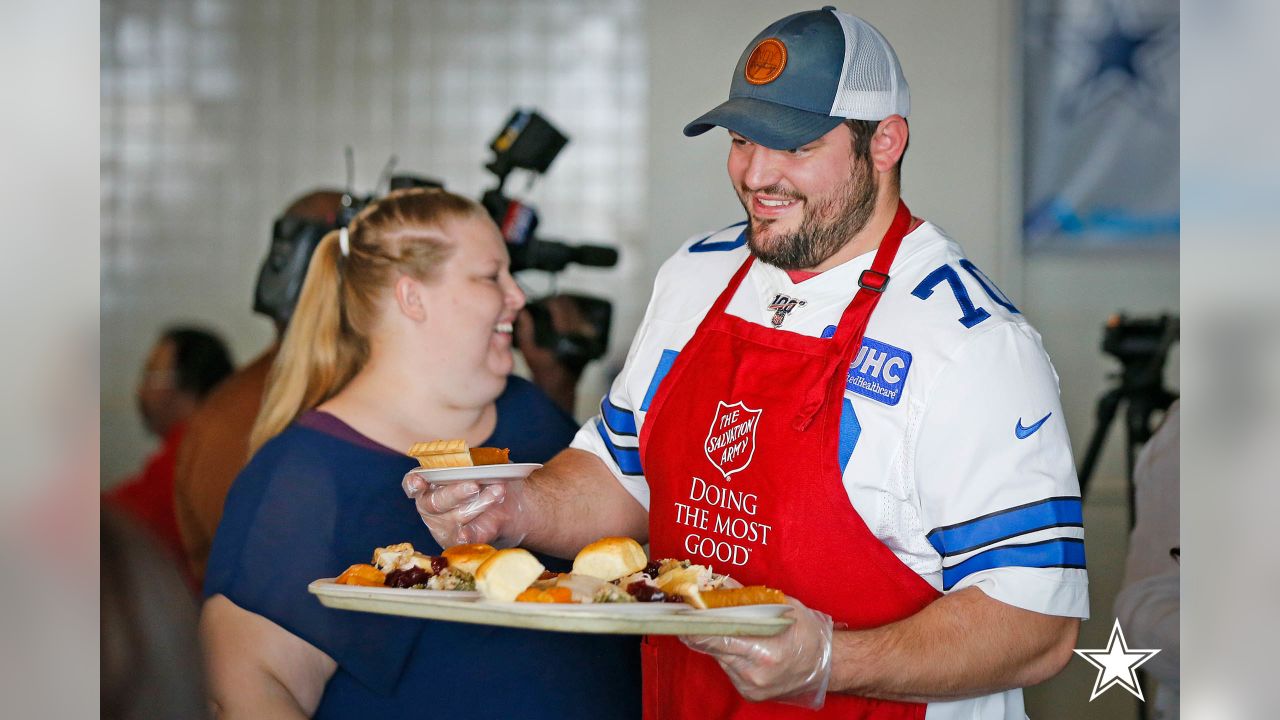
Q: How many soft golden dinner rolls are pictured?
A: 3